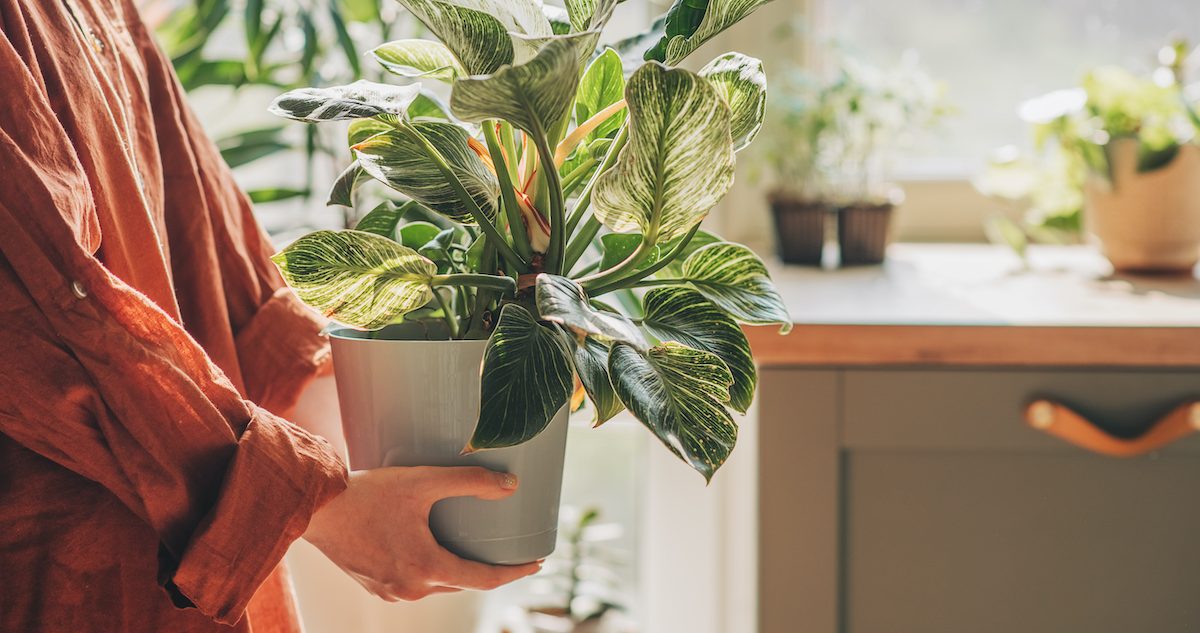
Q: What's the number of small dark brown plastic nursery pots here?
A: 2